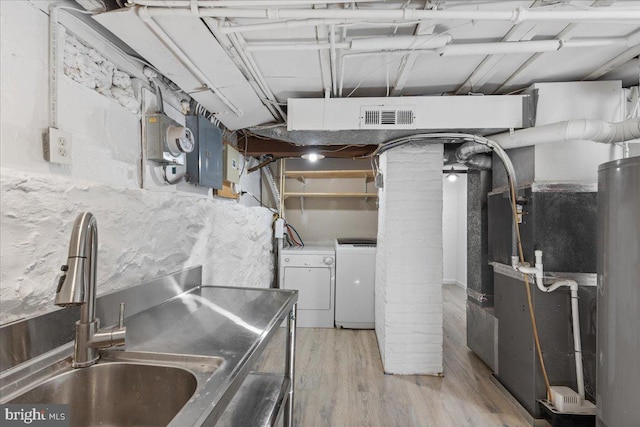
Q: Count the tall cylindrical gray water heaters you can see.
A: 1